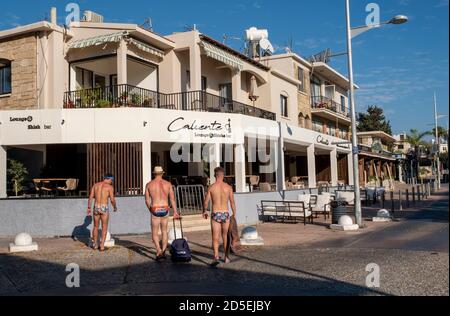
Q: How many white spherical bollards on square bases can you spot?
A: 6